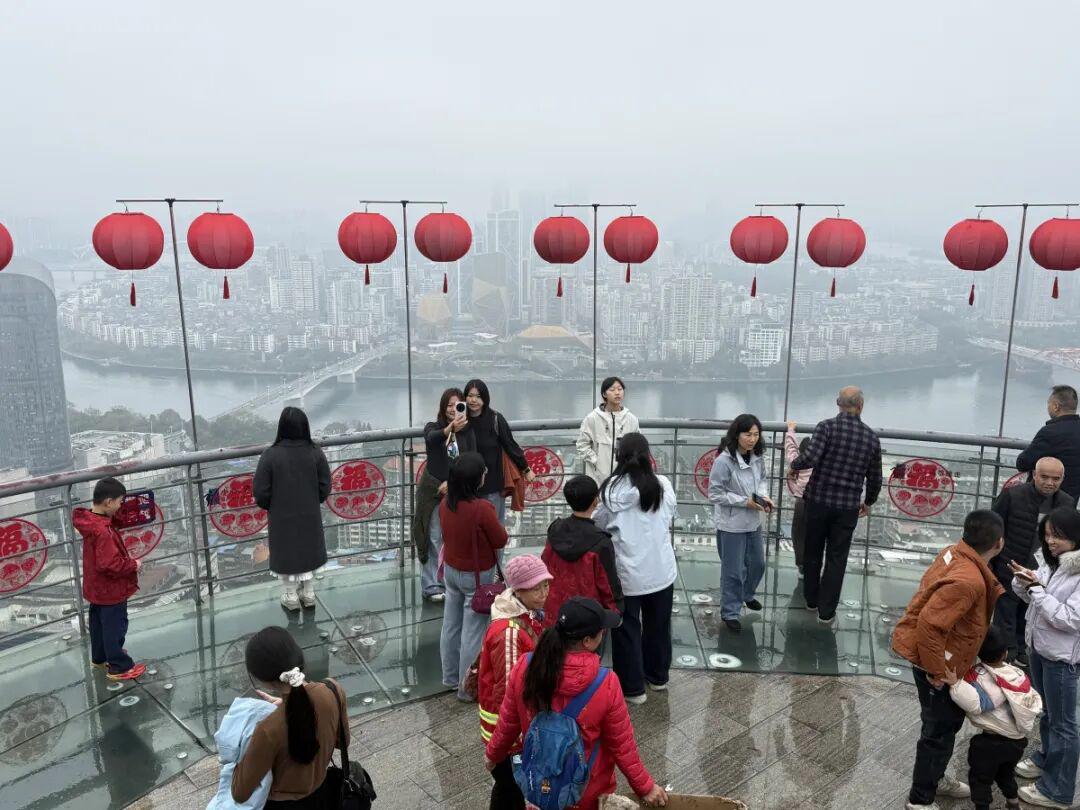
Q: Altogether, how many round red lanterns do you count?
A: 11